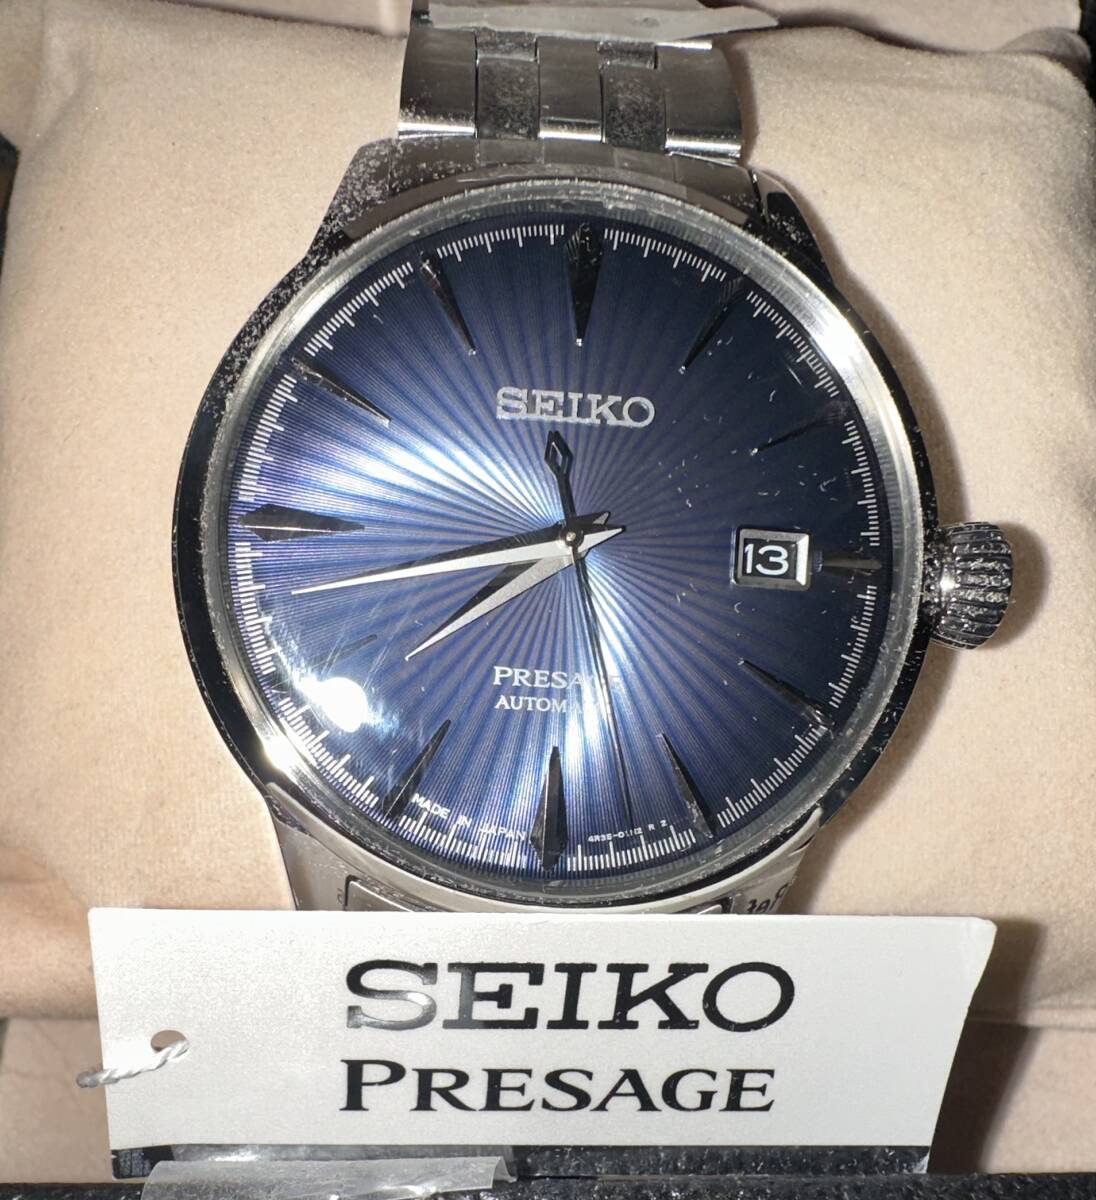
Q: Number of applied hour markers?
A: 12